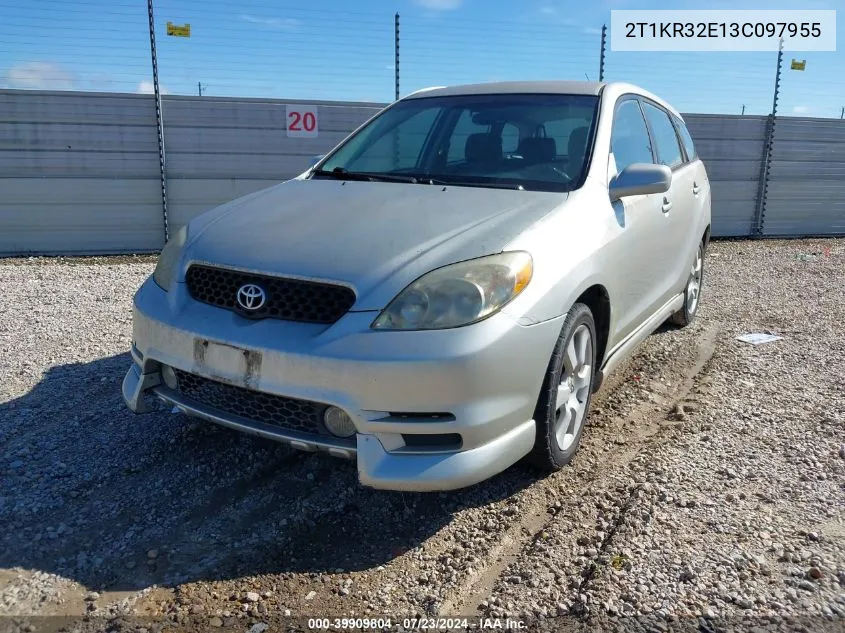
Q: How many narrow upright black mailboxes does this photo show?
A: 0